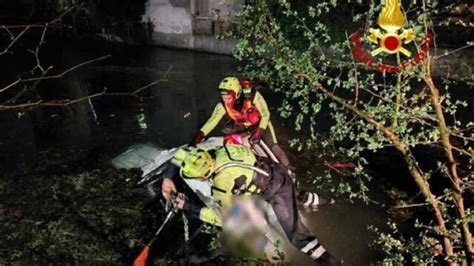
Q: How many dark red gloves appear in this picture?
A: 2